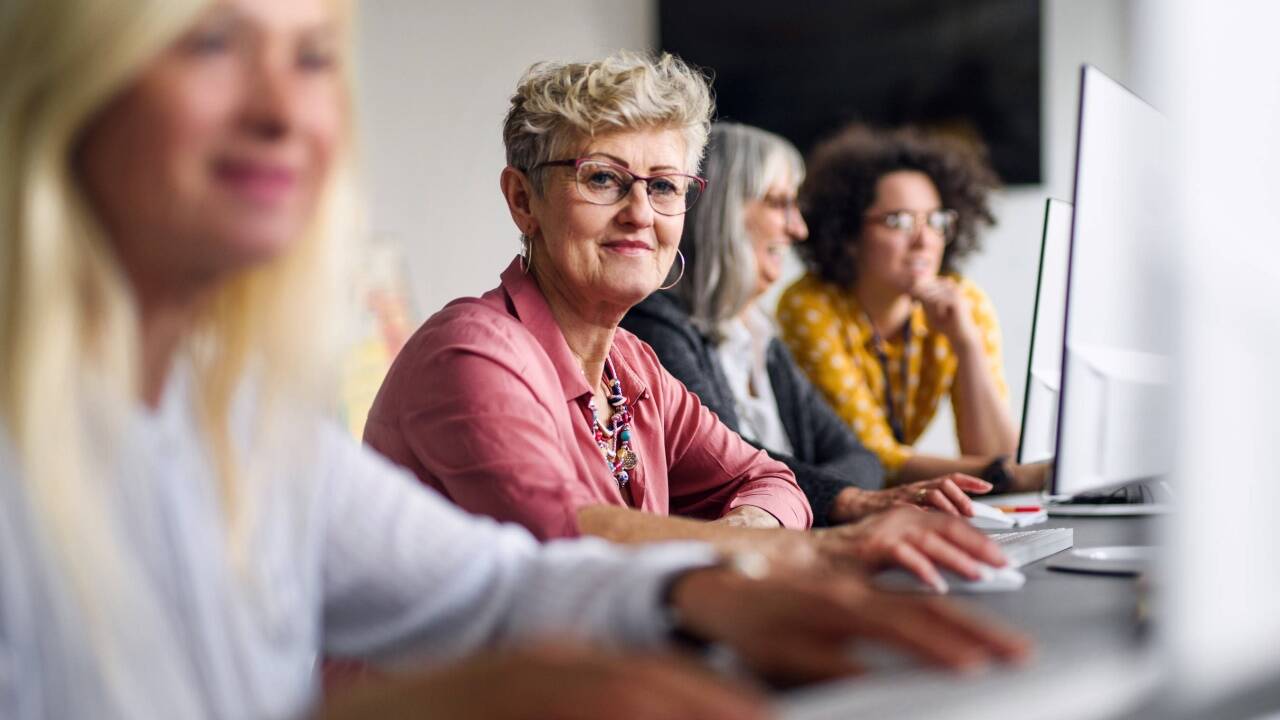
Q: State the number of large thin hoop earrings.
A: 2